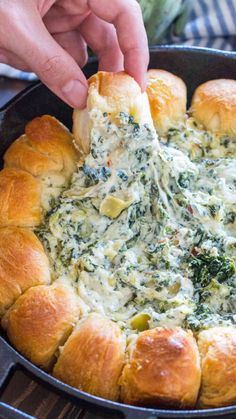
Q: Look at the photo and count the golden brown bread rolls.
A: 10